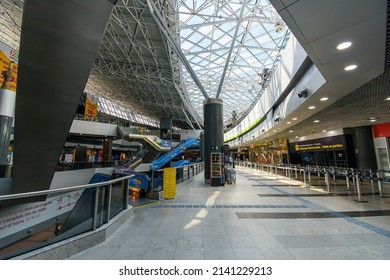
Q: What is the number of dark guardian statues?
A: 0